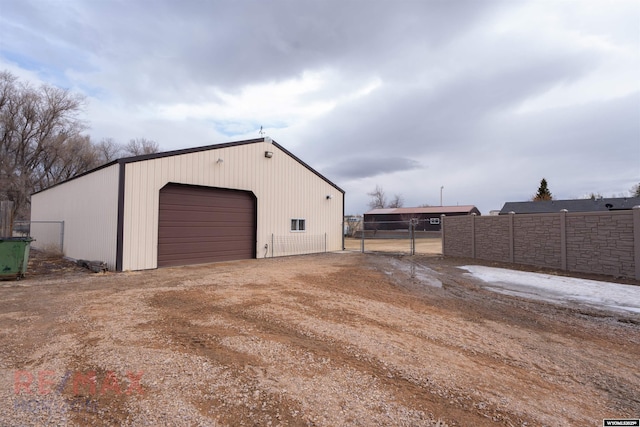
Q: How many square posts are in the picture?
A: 5